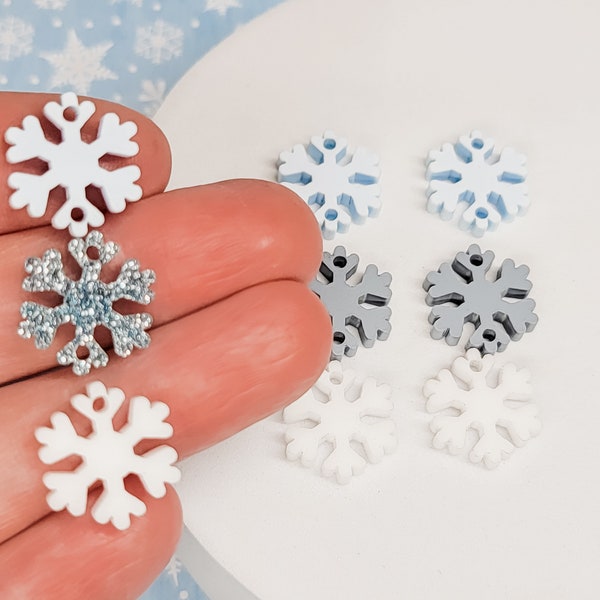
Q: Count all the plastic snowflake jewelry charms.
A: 9